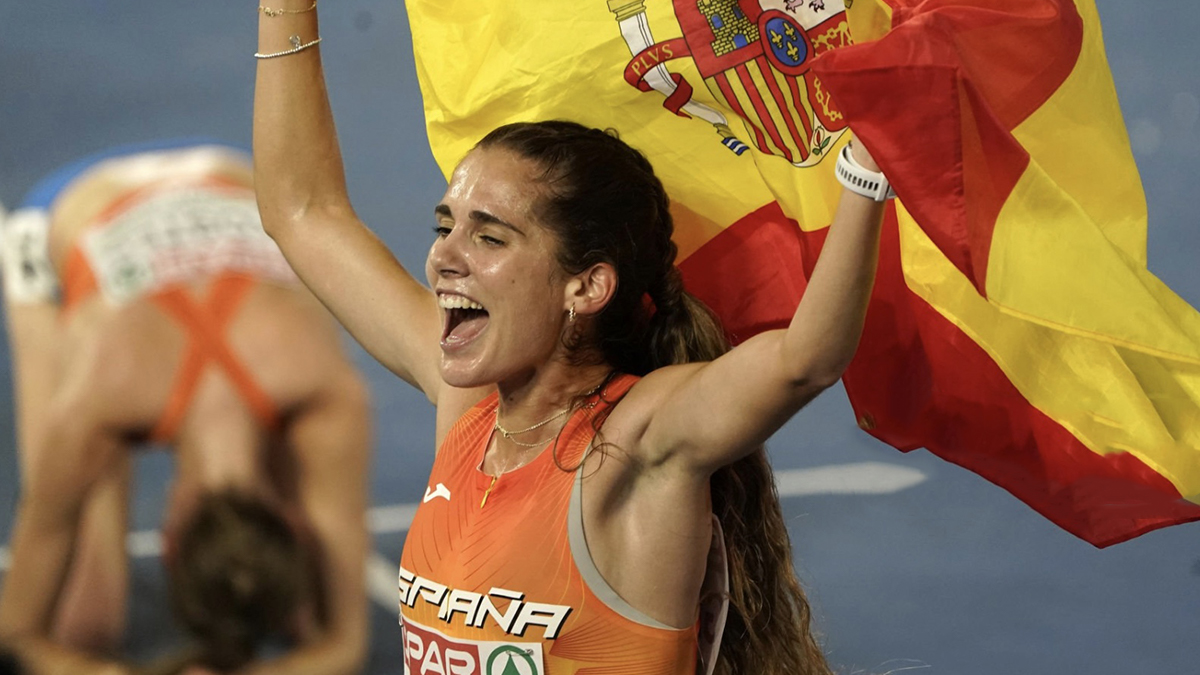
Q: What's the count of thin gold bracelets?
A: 1